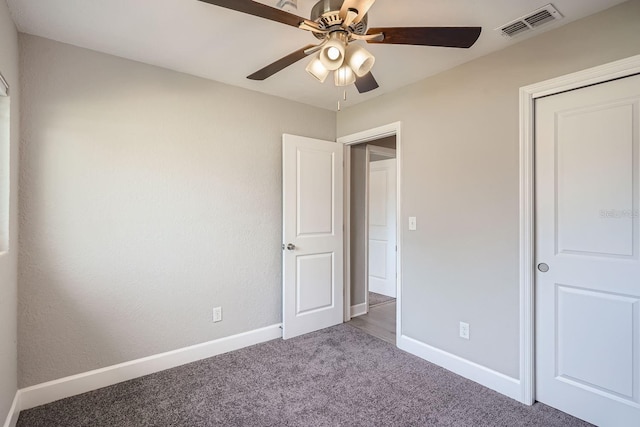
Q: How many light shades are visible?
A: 4